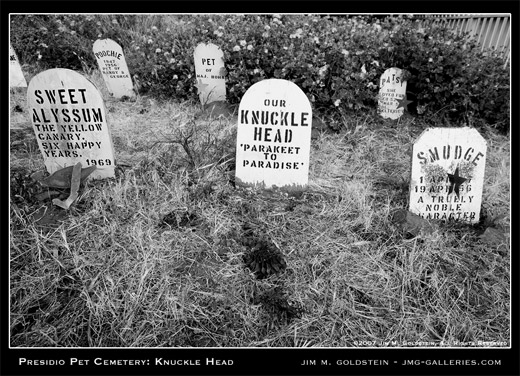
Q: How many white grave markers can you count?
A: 7